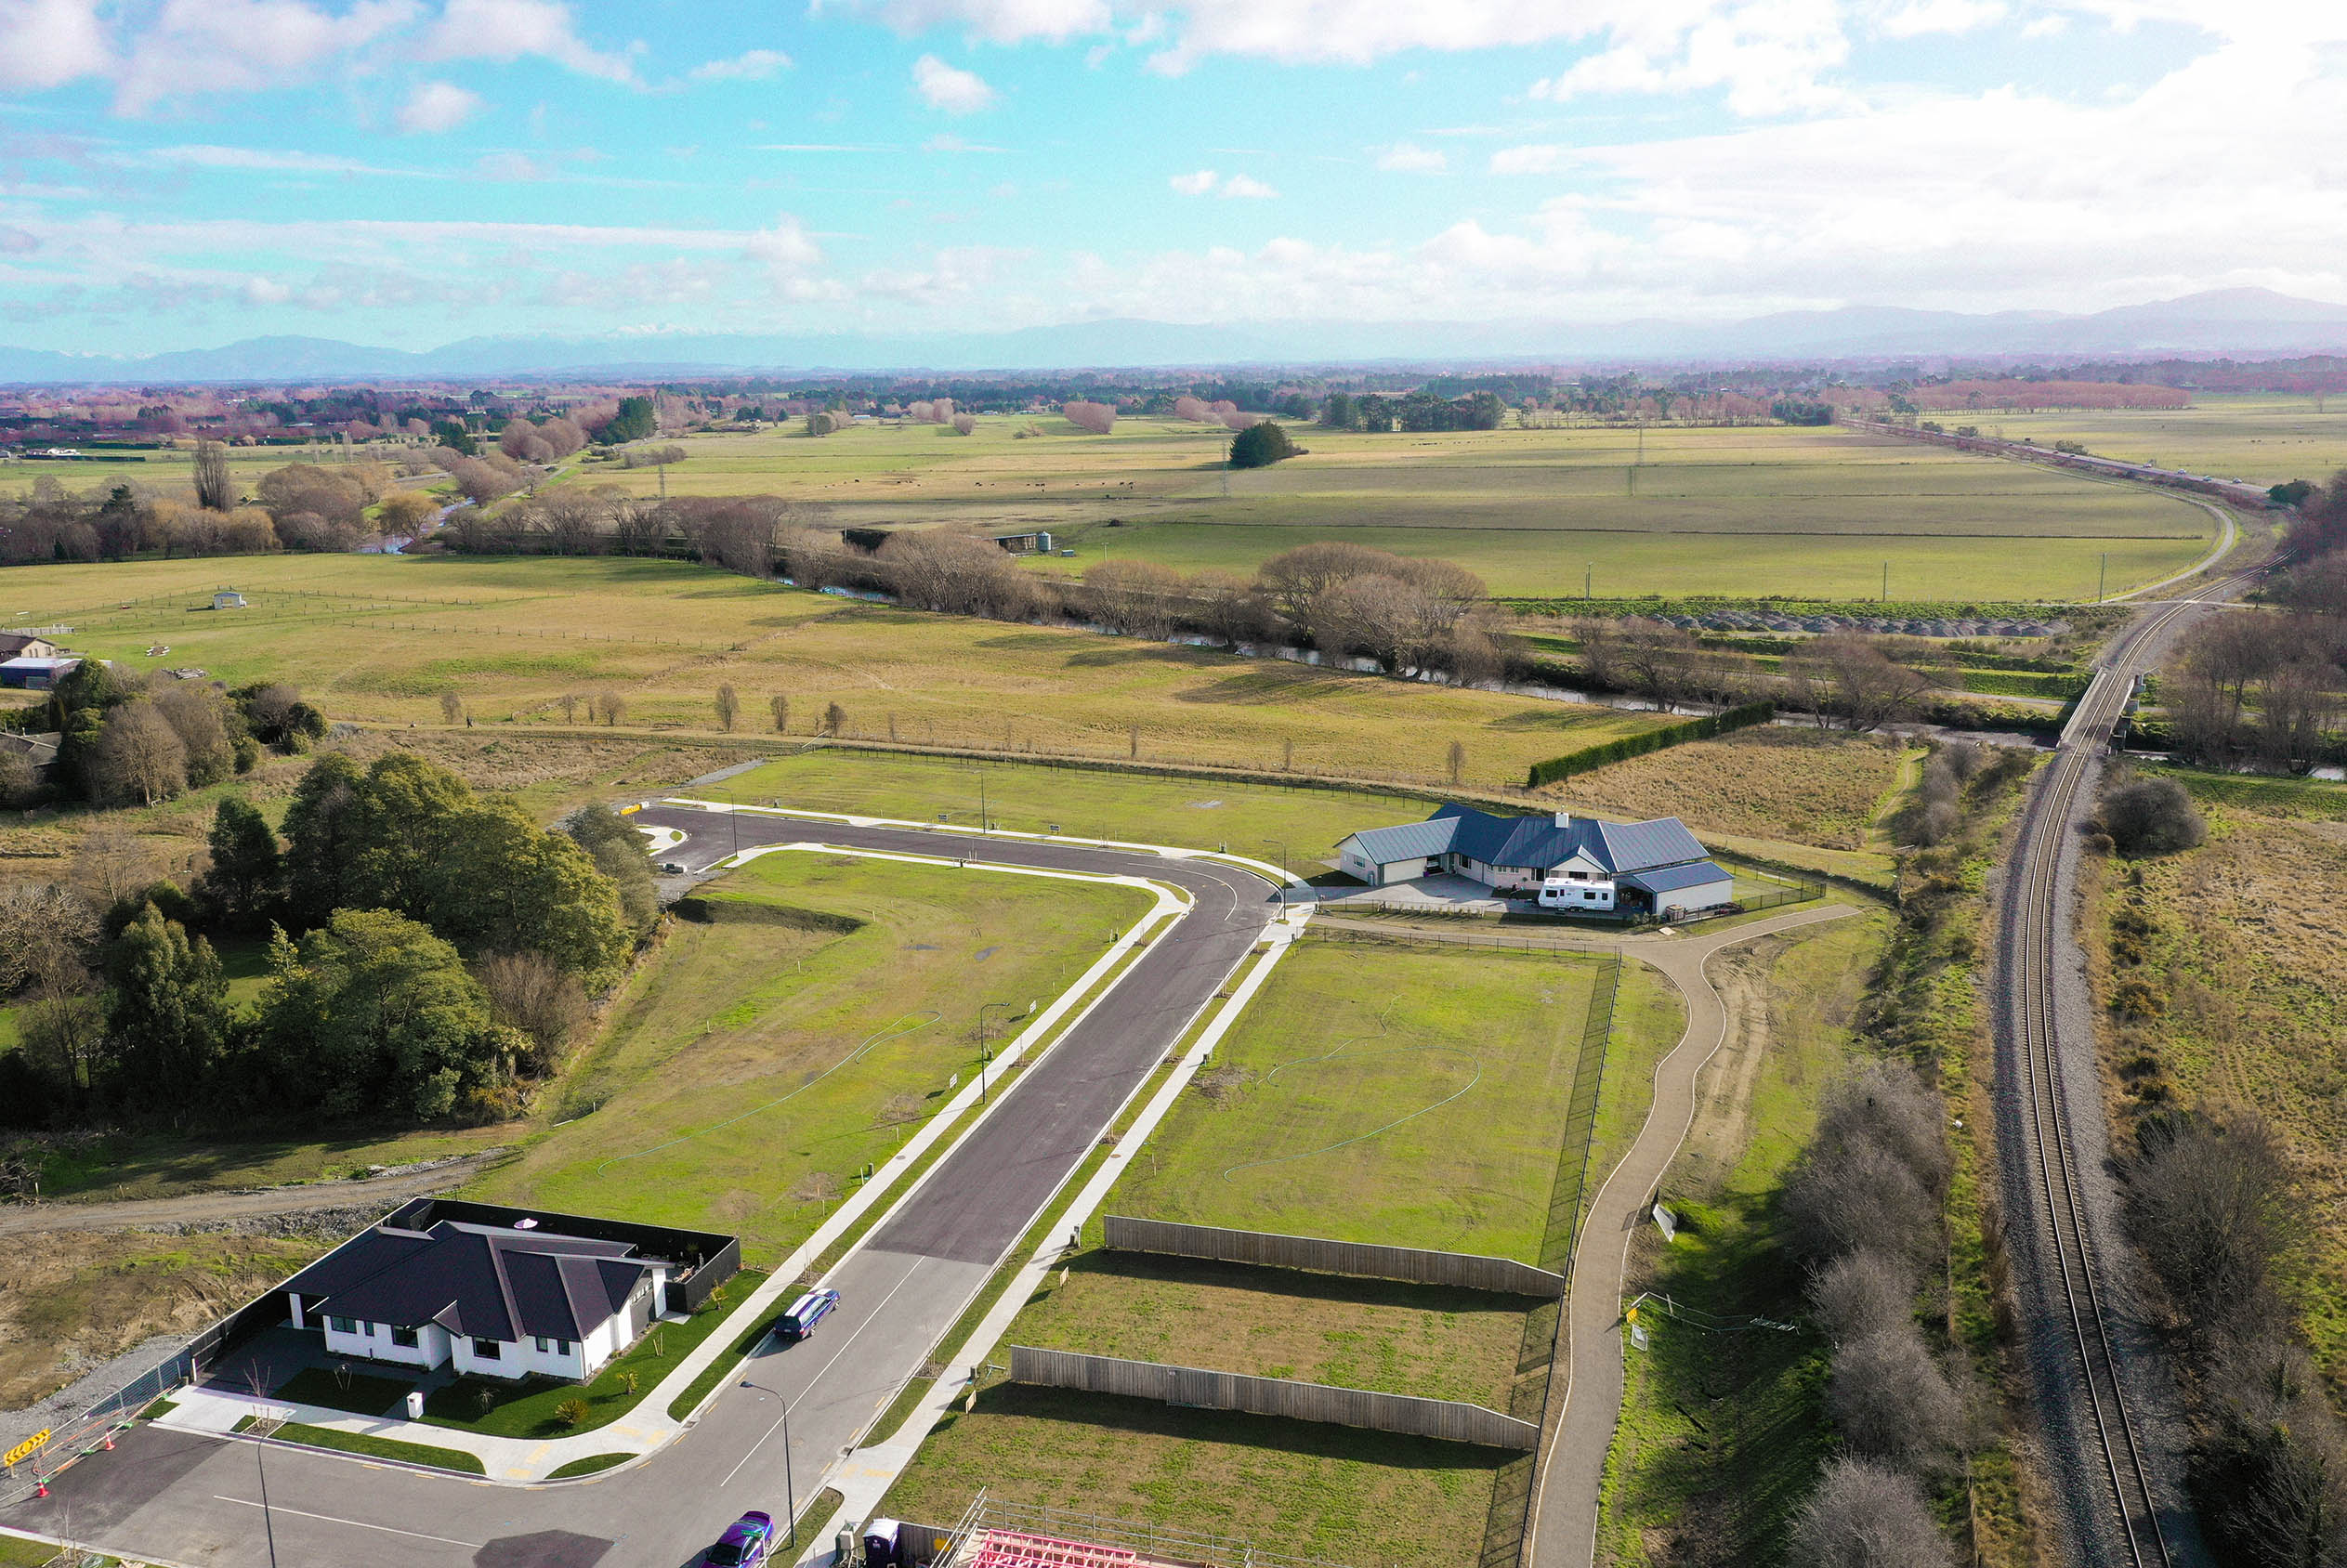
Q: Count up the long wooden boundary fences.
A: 2